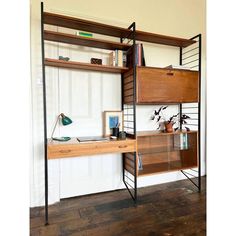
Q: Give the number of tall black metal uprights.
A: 3